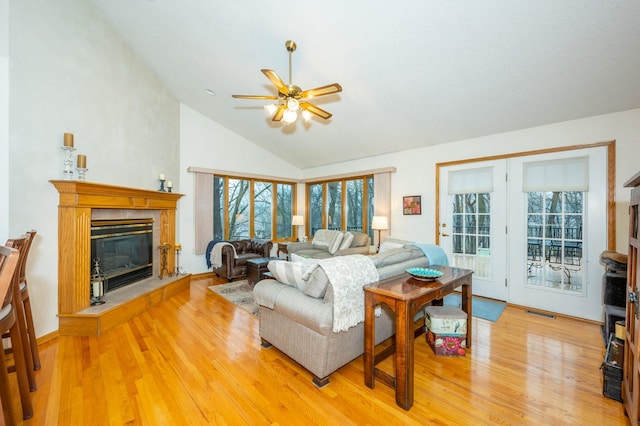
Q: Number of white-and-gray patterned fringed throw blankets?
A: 1